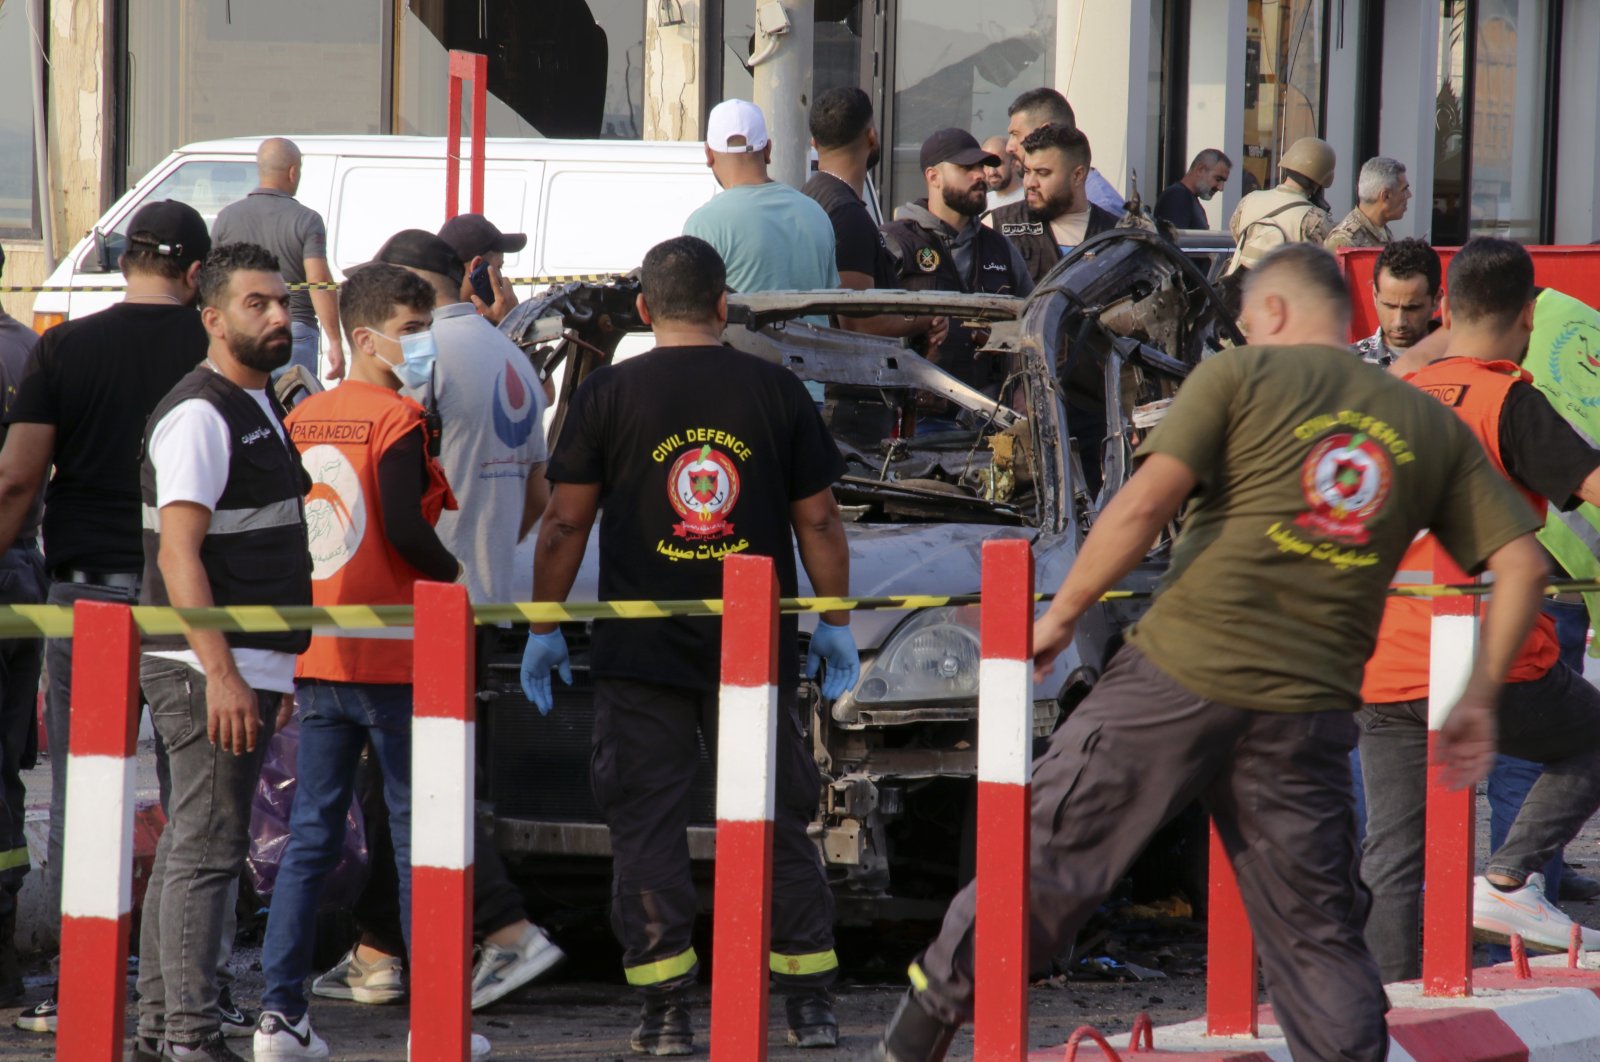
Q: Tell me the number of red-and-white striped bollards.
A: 6